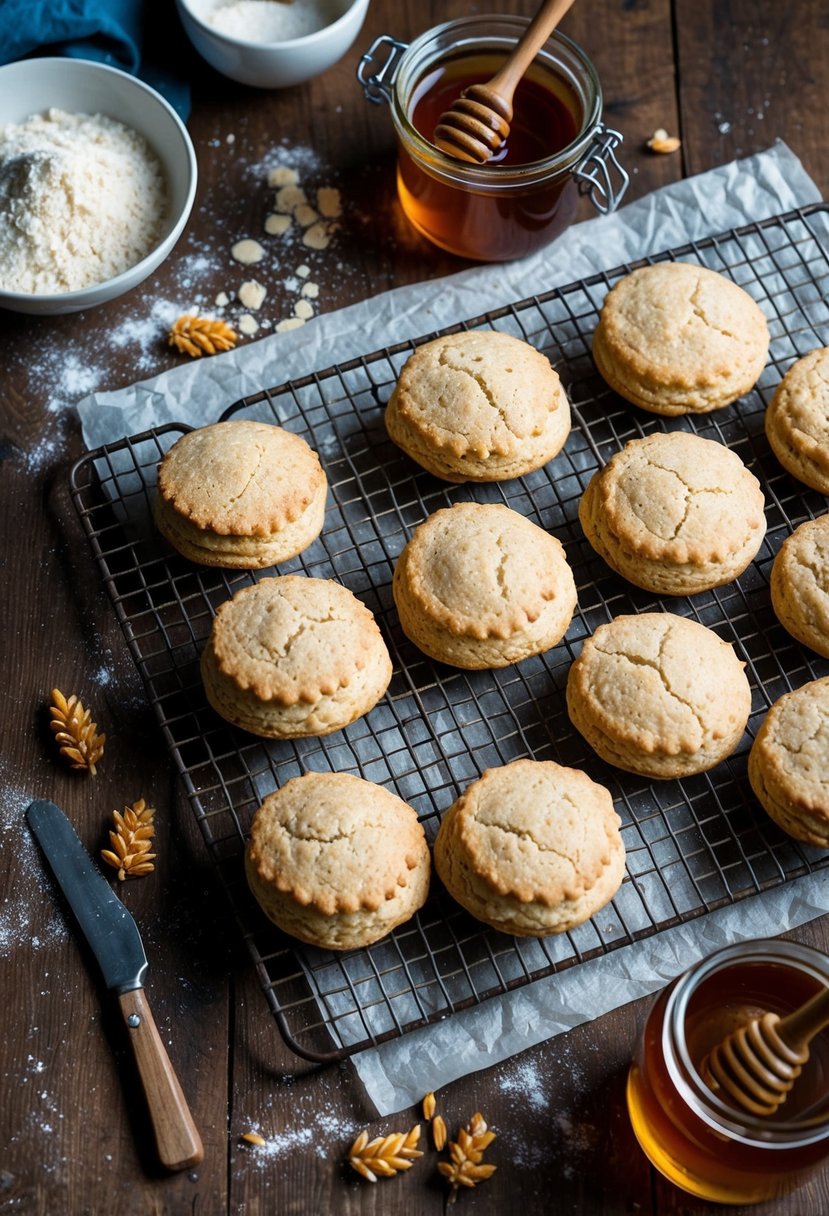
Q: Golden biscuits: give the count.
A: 12